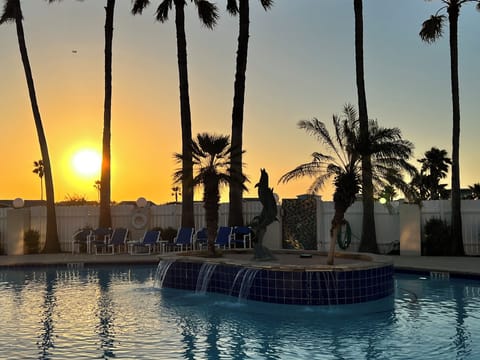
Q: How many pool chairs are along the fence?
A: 8